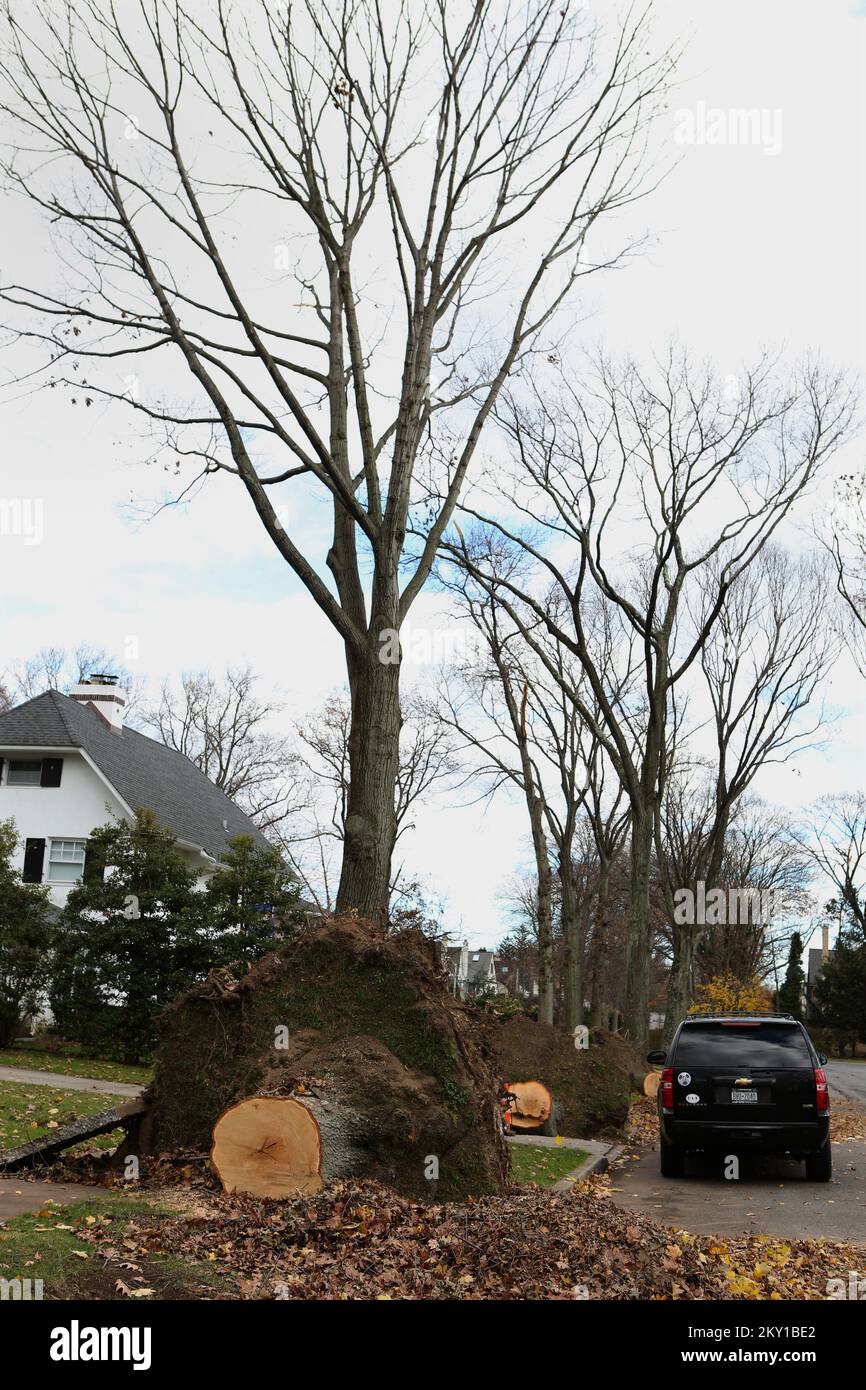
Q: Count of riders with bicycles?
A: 0